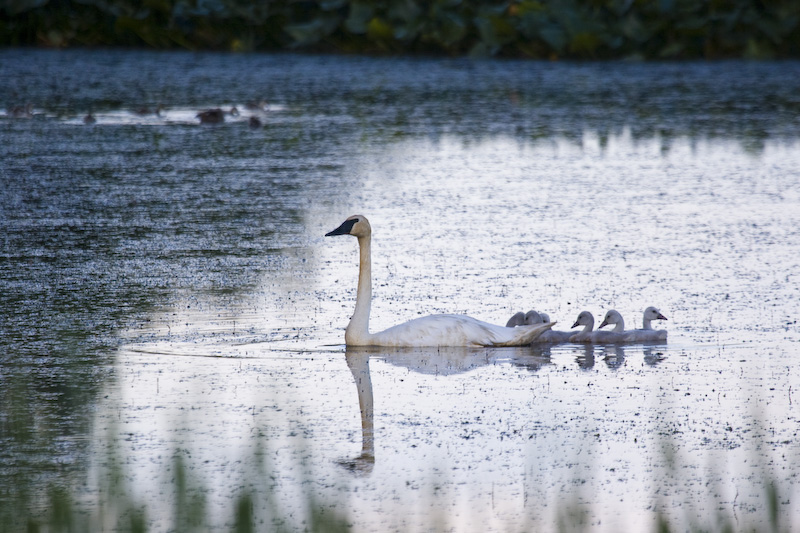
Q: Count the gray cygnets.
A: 6